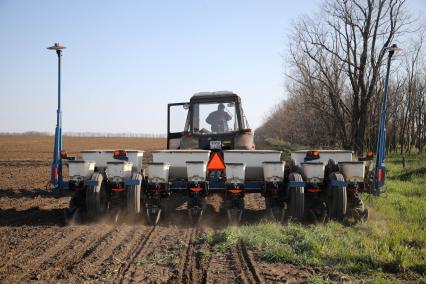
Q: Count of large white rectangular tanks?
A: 4